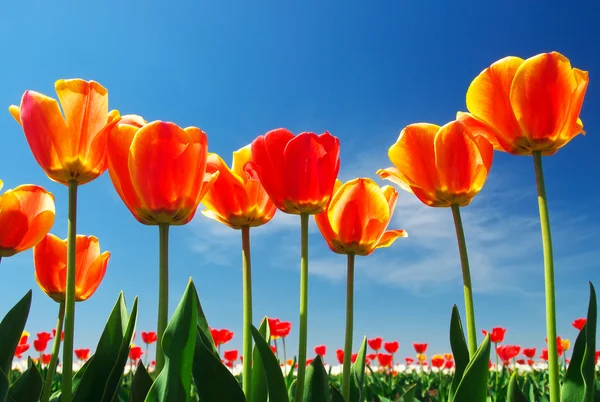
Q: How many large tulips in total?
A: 9